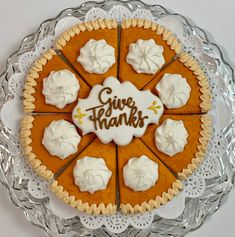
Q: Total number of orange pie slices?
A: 8